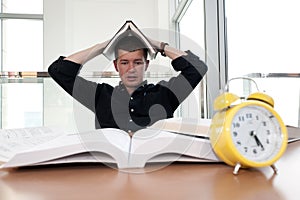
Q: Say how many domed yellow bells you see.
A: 2